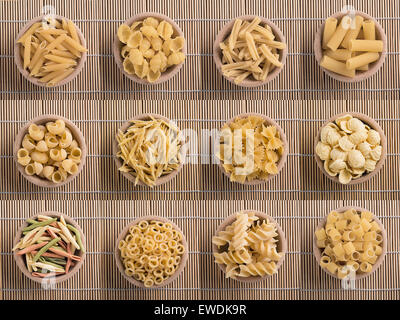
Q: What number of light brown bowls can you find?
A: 12